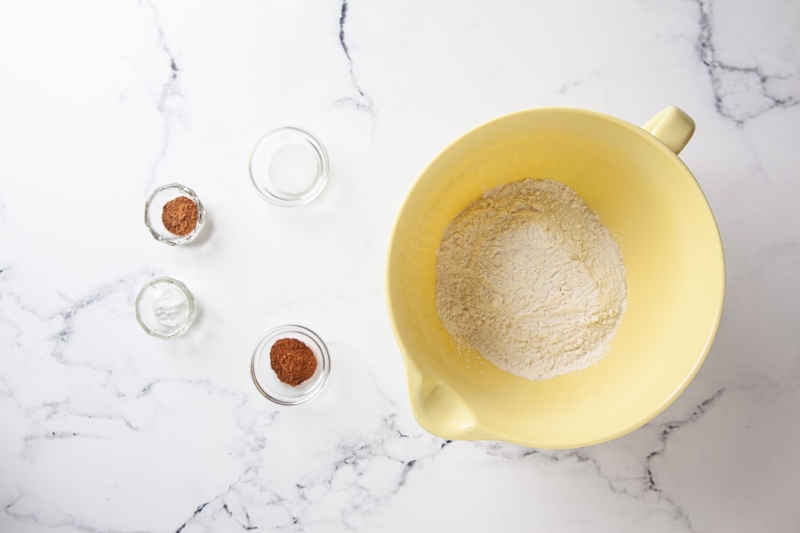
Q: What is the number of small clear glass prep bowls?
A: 4